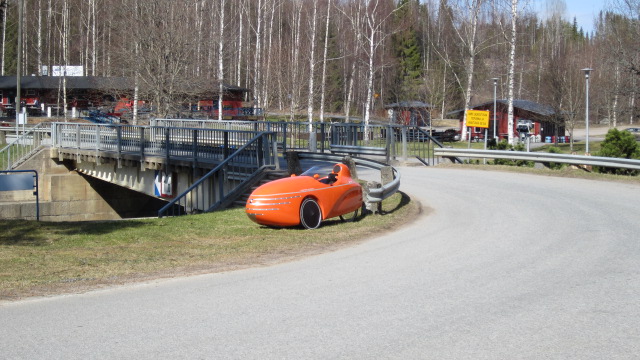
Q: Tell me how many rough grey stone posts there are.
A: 4